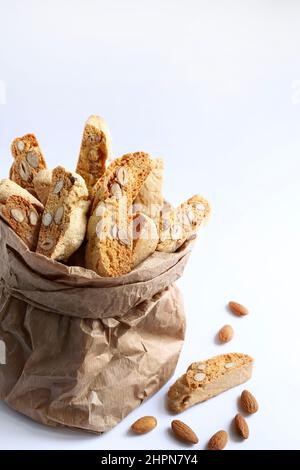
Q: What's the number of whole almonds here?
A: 7